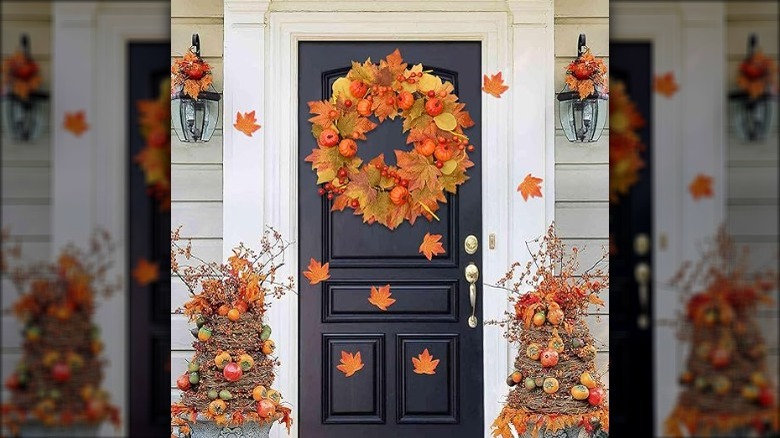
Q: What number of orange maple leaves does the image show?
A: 8